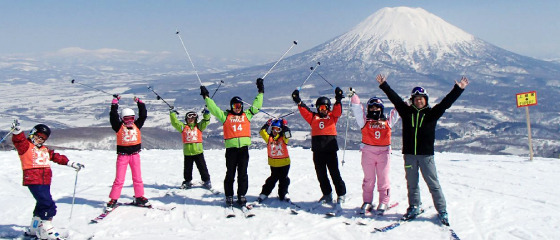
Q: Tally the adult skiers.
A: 1